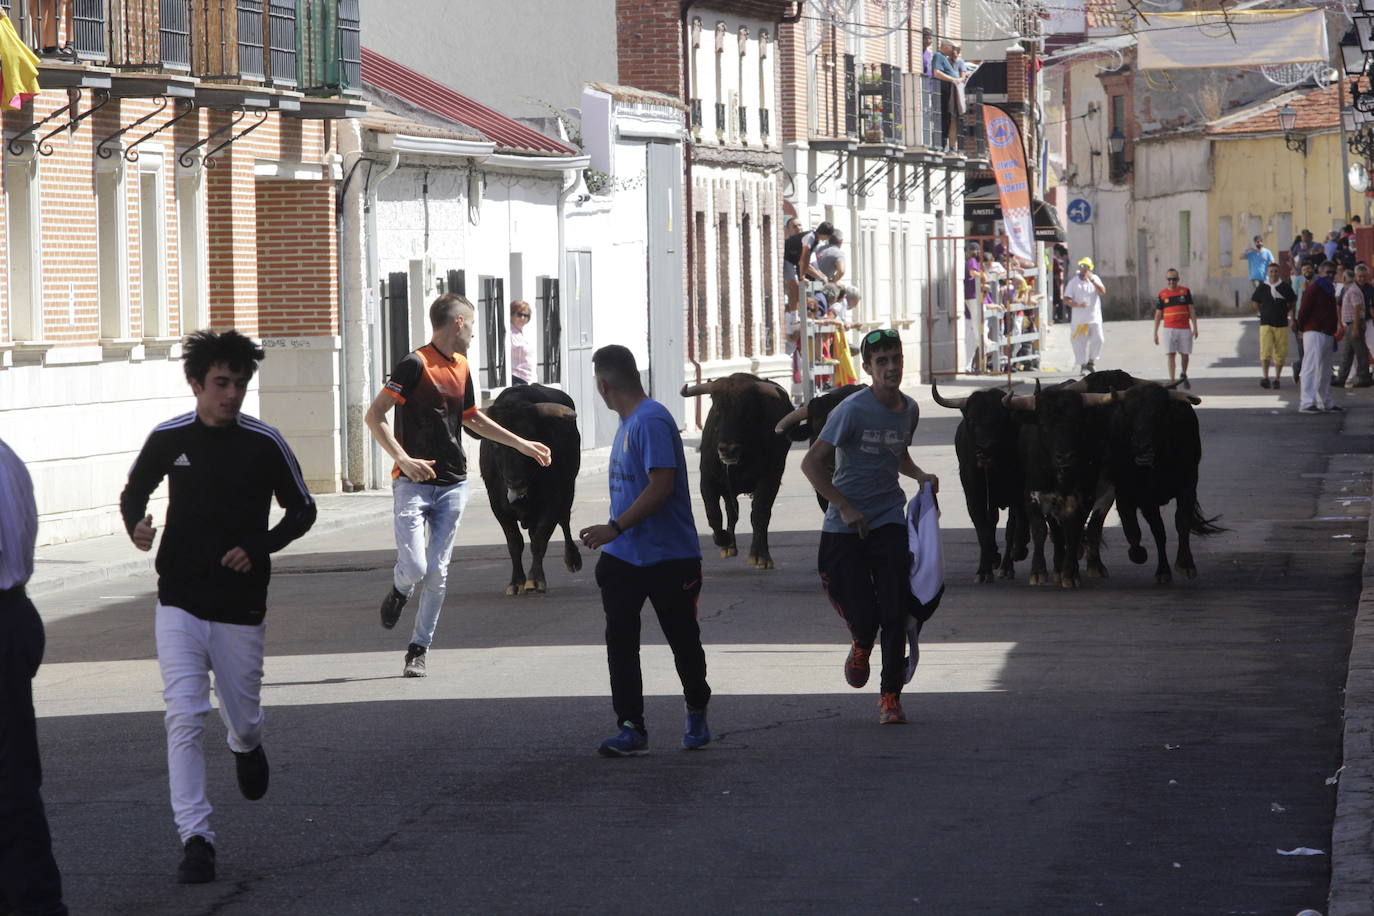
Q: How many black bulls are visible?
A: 7